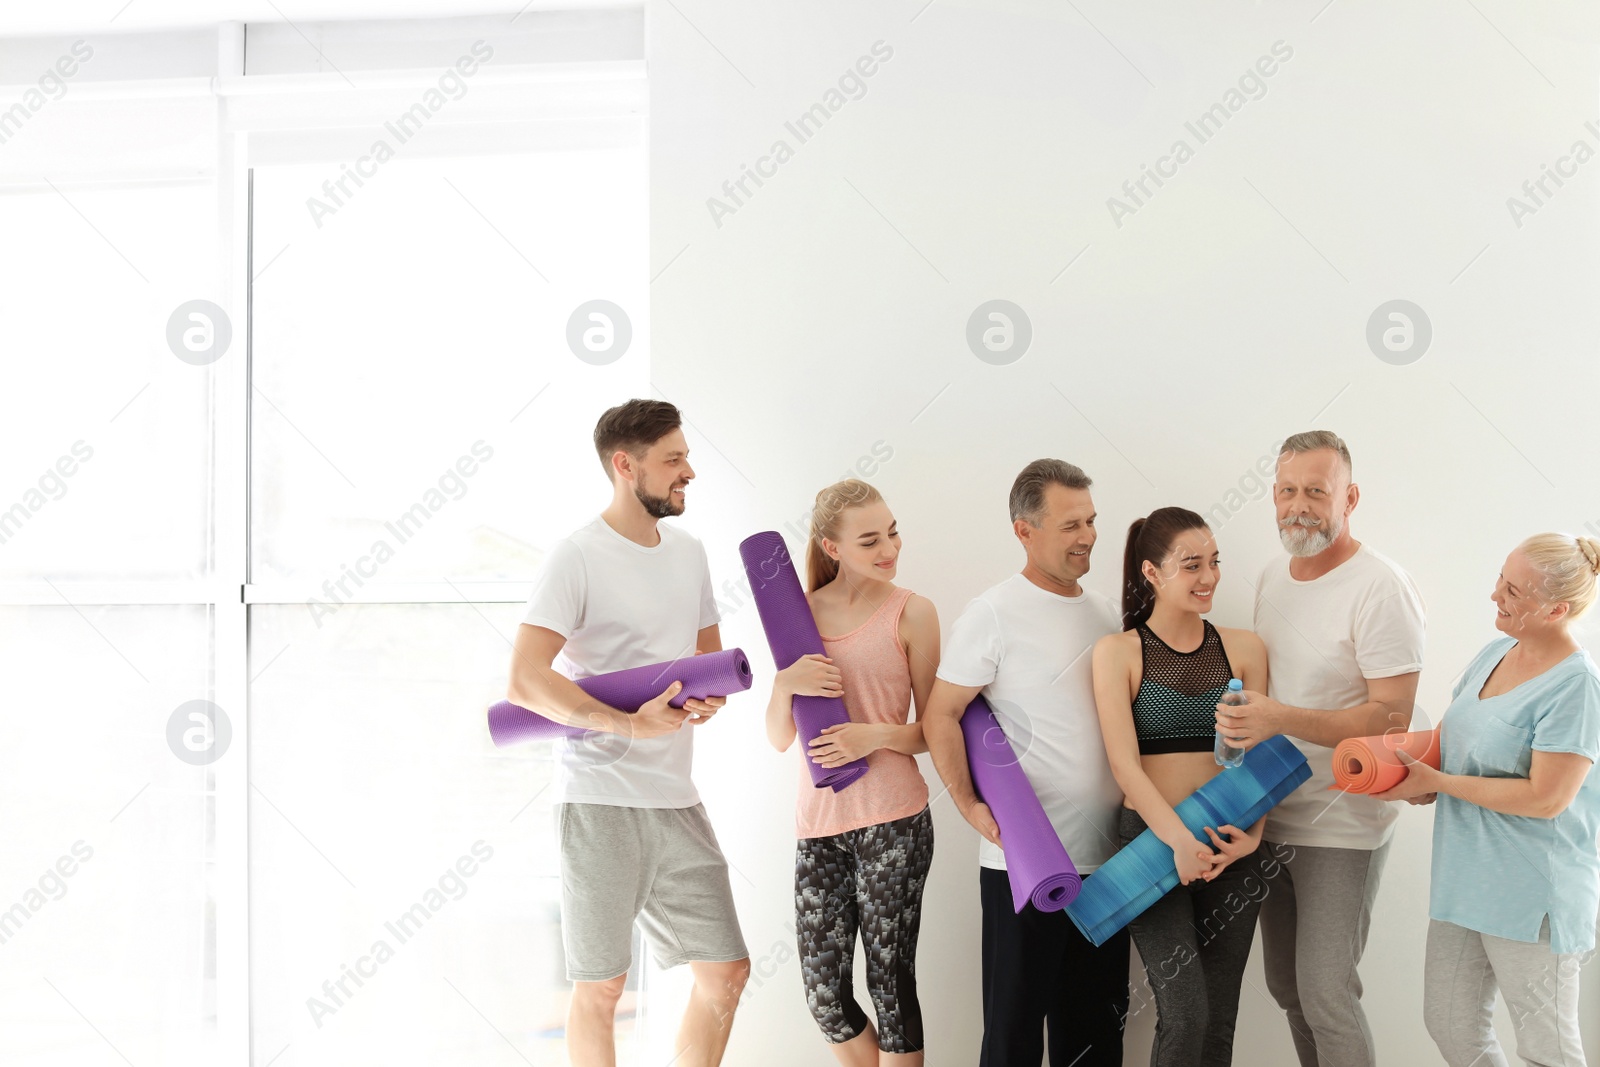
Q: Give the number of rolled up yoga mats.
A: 5